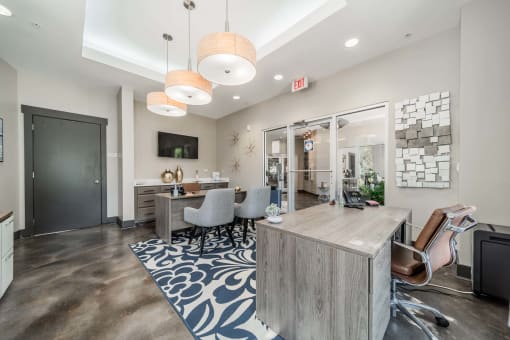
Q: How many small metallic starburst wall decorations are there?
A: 3